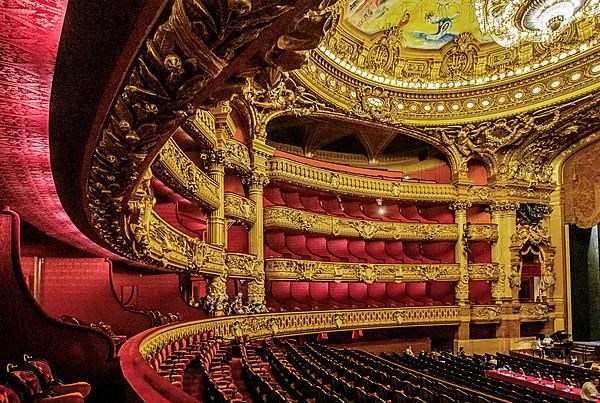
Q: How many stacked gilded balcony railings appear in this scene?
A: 4